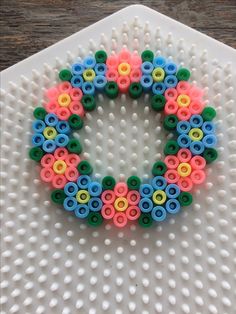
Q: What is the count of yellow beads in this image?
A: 12